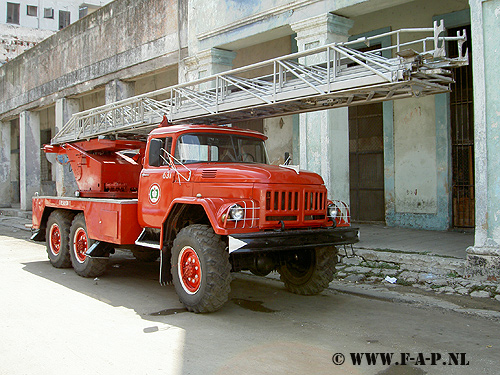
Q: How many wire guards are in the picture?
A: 2